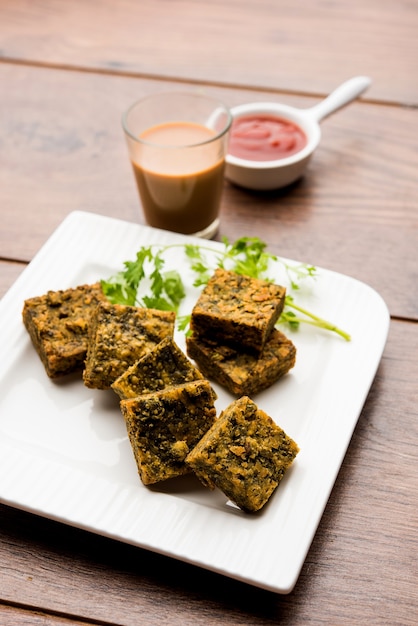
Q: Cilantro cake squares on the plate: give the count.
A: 7